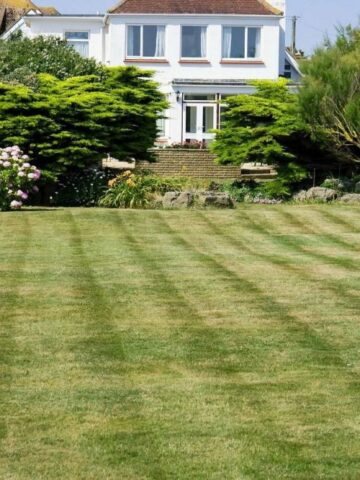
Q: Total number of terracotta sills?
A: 3